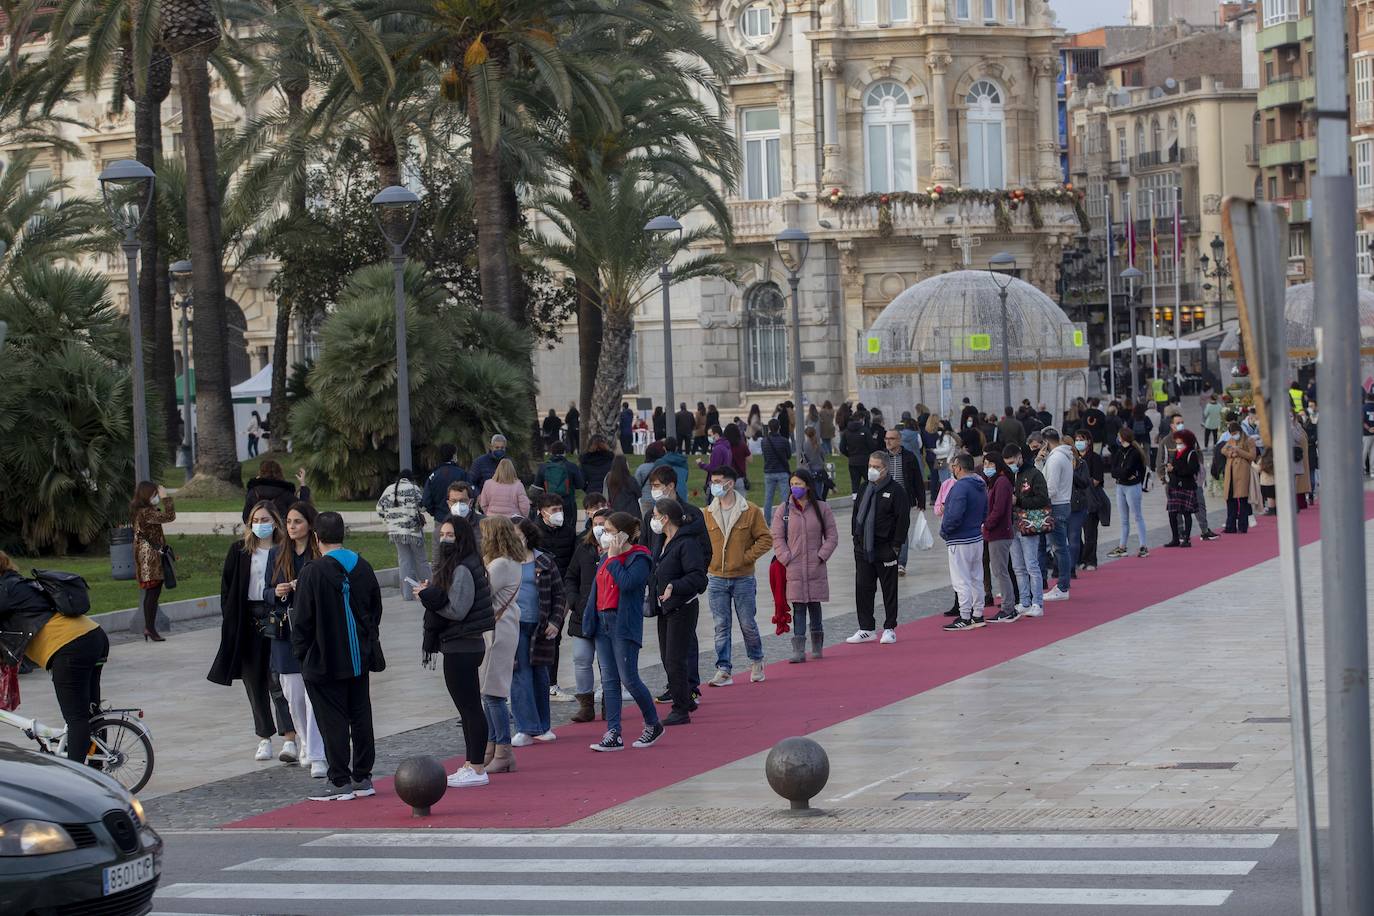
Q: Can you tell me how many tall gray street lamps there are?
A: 7